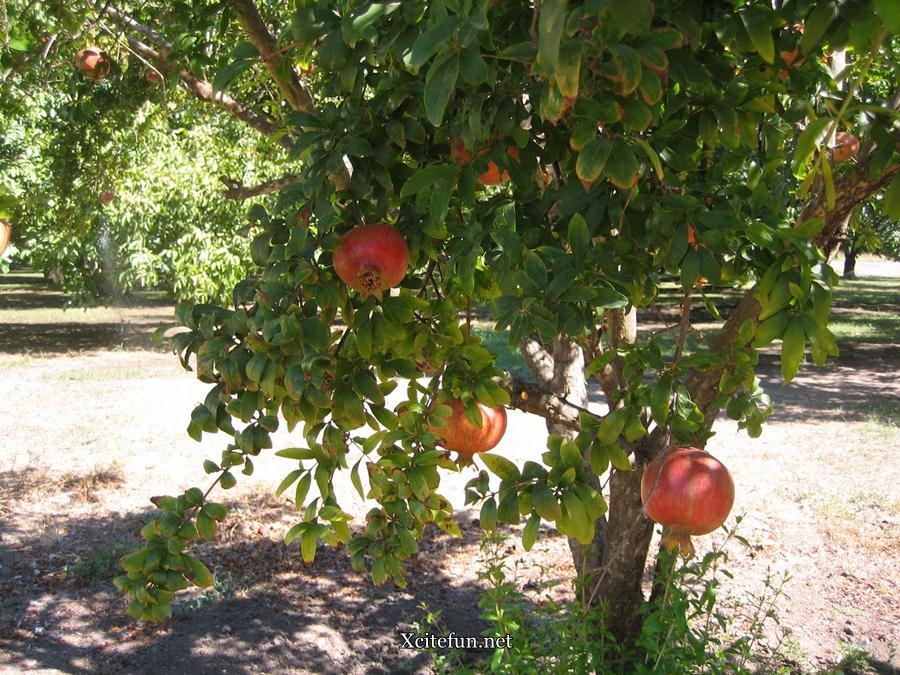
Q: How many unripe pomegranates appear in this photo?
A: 0